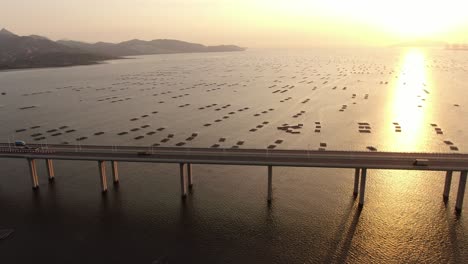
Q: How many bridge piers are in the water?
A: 11